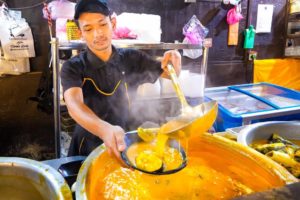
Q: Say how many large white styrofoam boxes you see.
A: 1